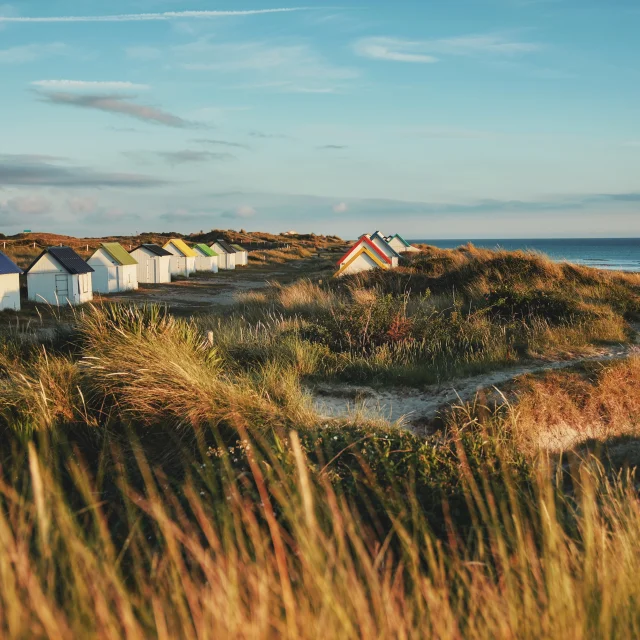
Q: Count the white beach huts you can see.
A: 12